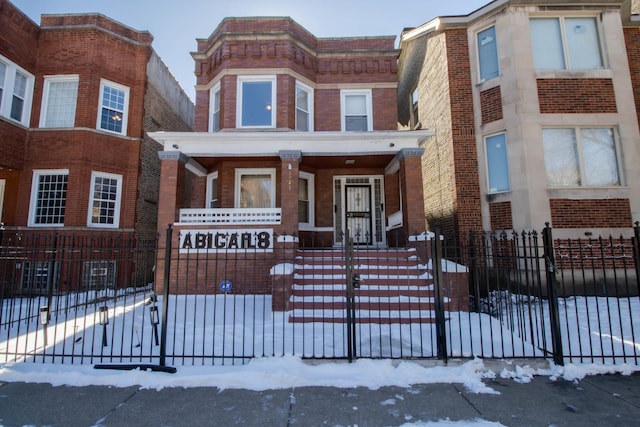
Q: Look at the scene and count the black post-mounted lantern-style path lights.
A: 3